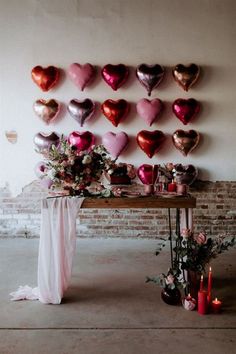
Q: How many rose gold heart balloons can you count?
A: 3